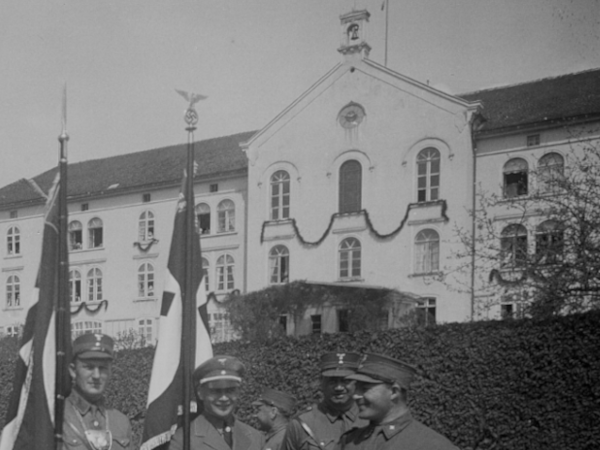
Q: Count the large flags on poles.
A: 2